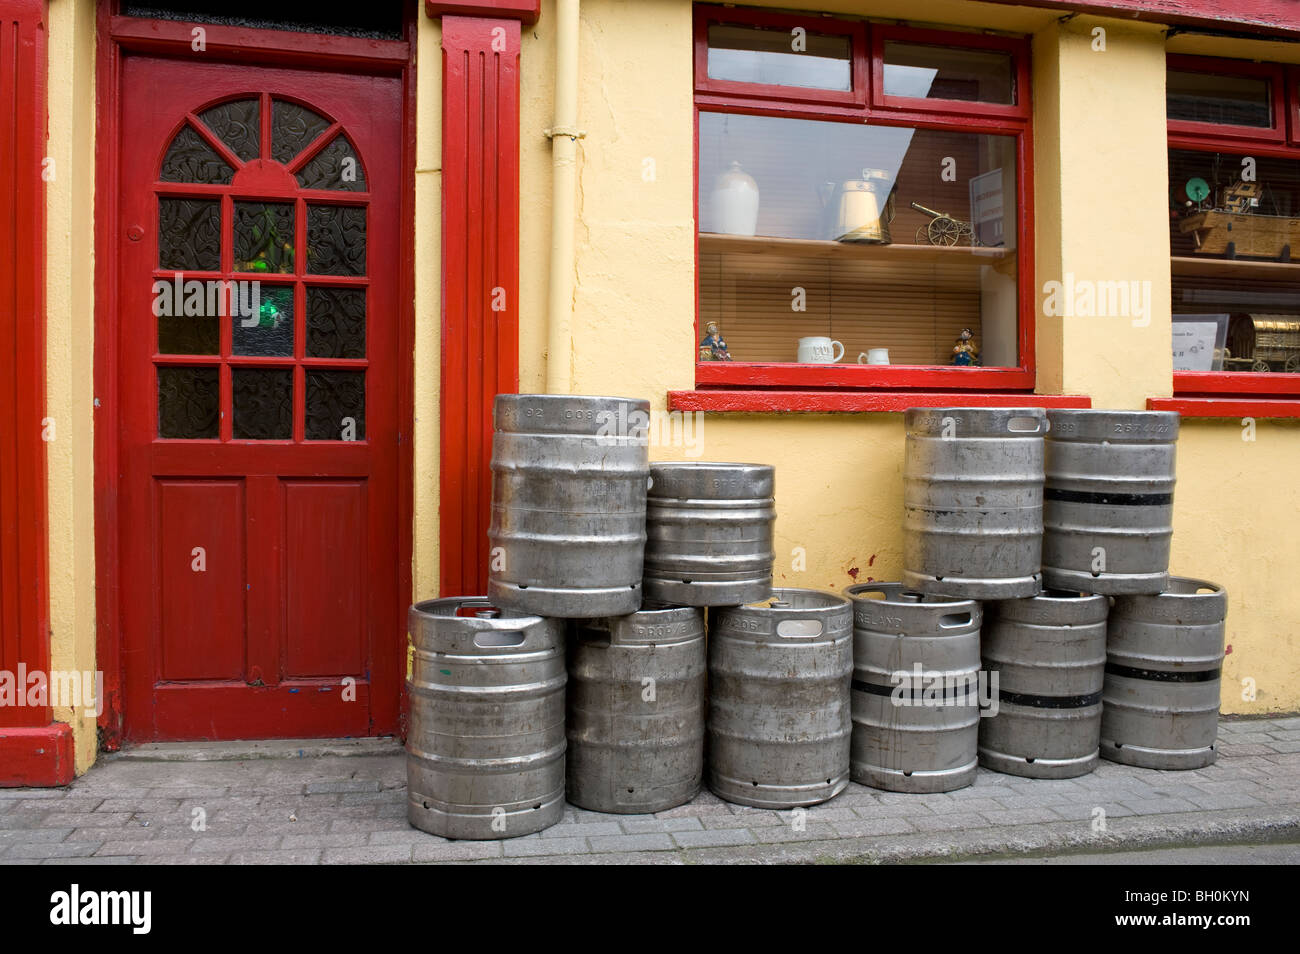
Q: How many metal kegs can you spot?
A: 10